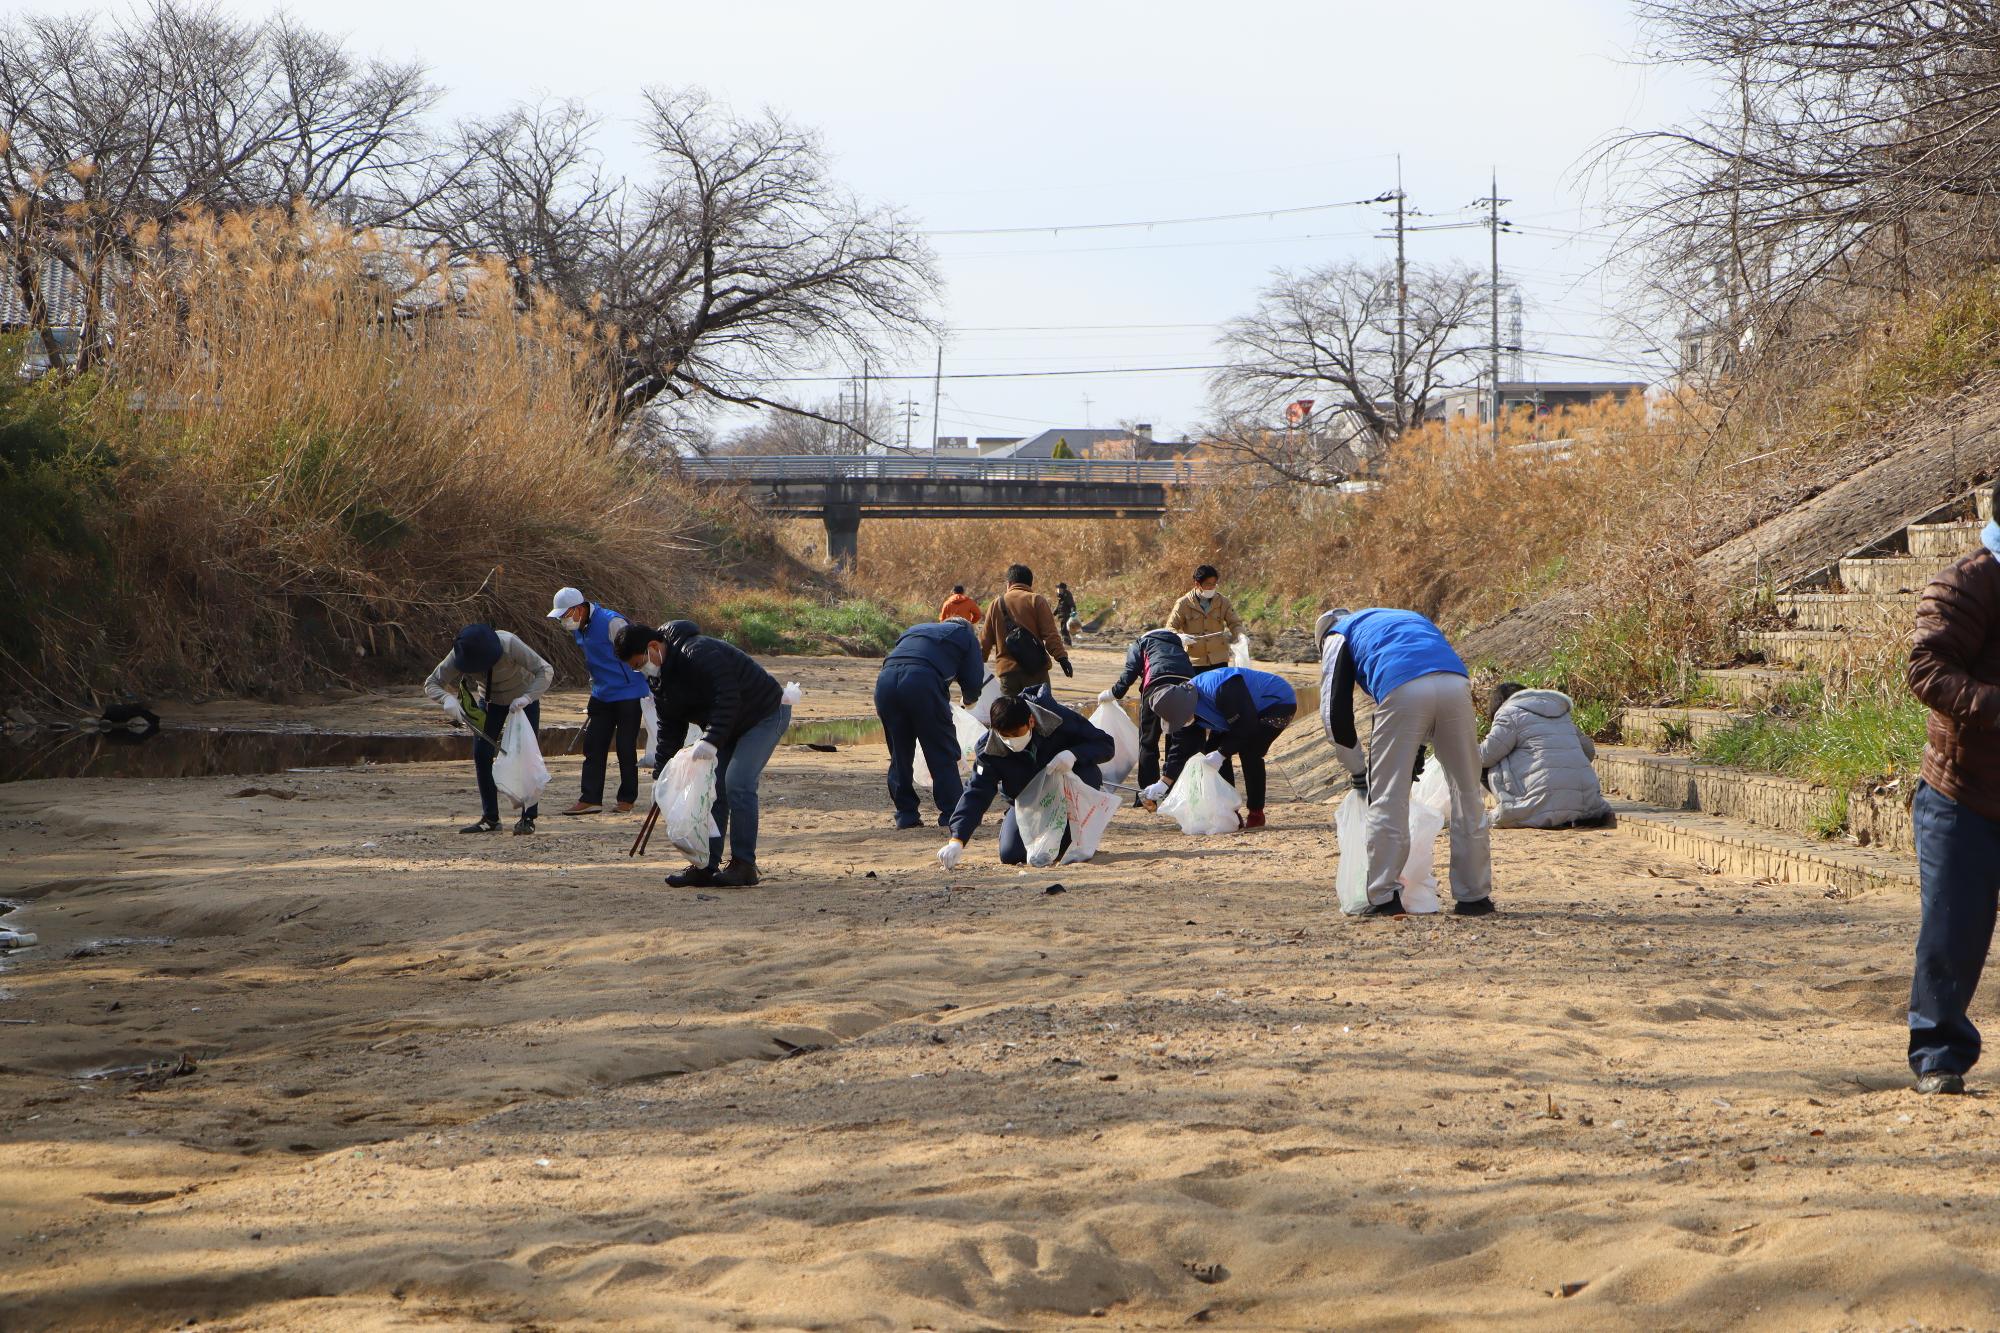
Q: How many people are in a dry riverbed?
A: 14